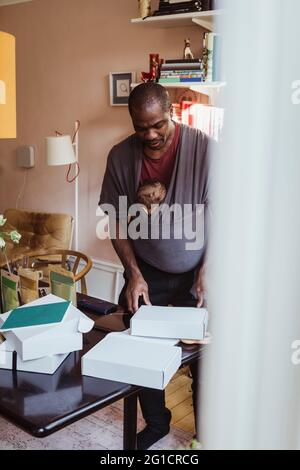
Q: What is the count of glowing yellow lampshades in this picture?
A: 1